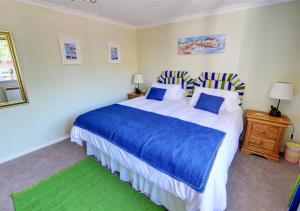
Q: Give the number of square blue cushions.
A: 2